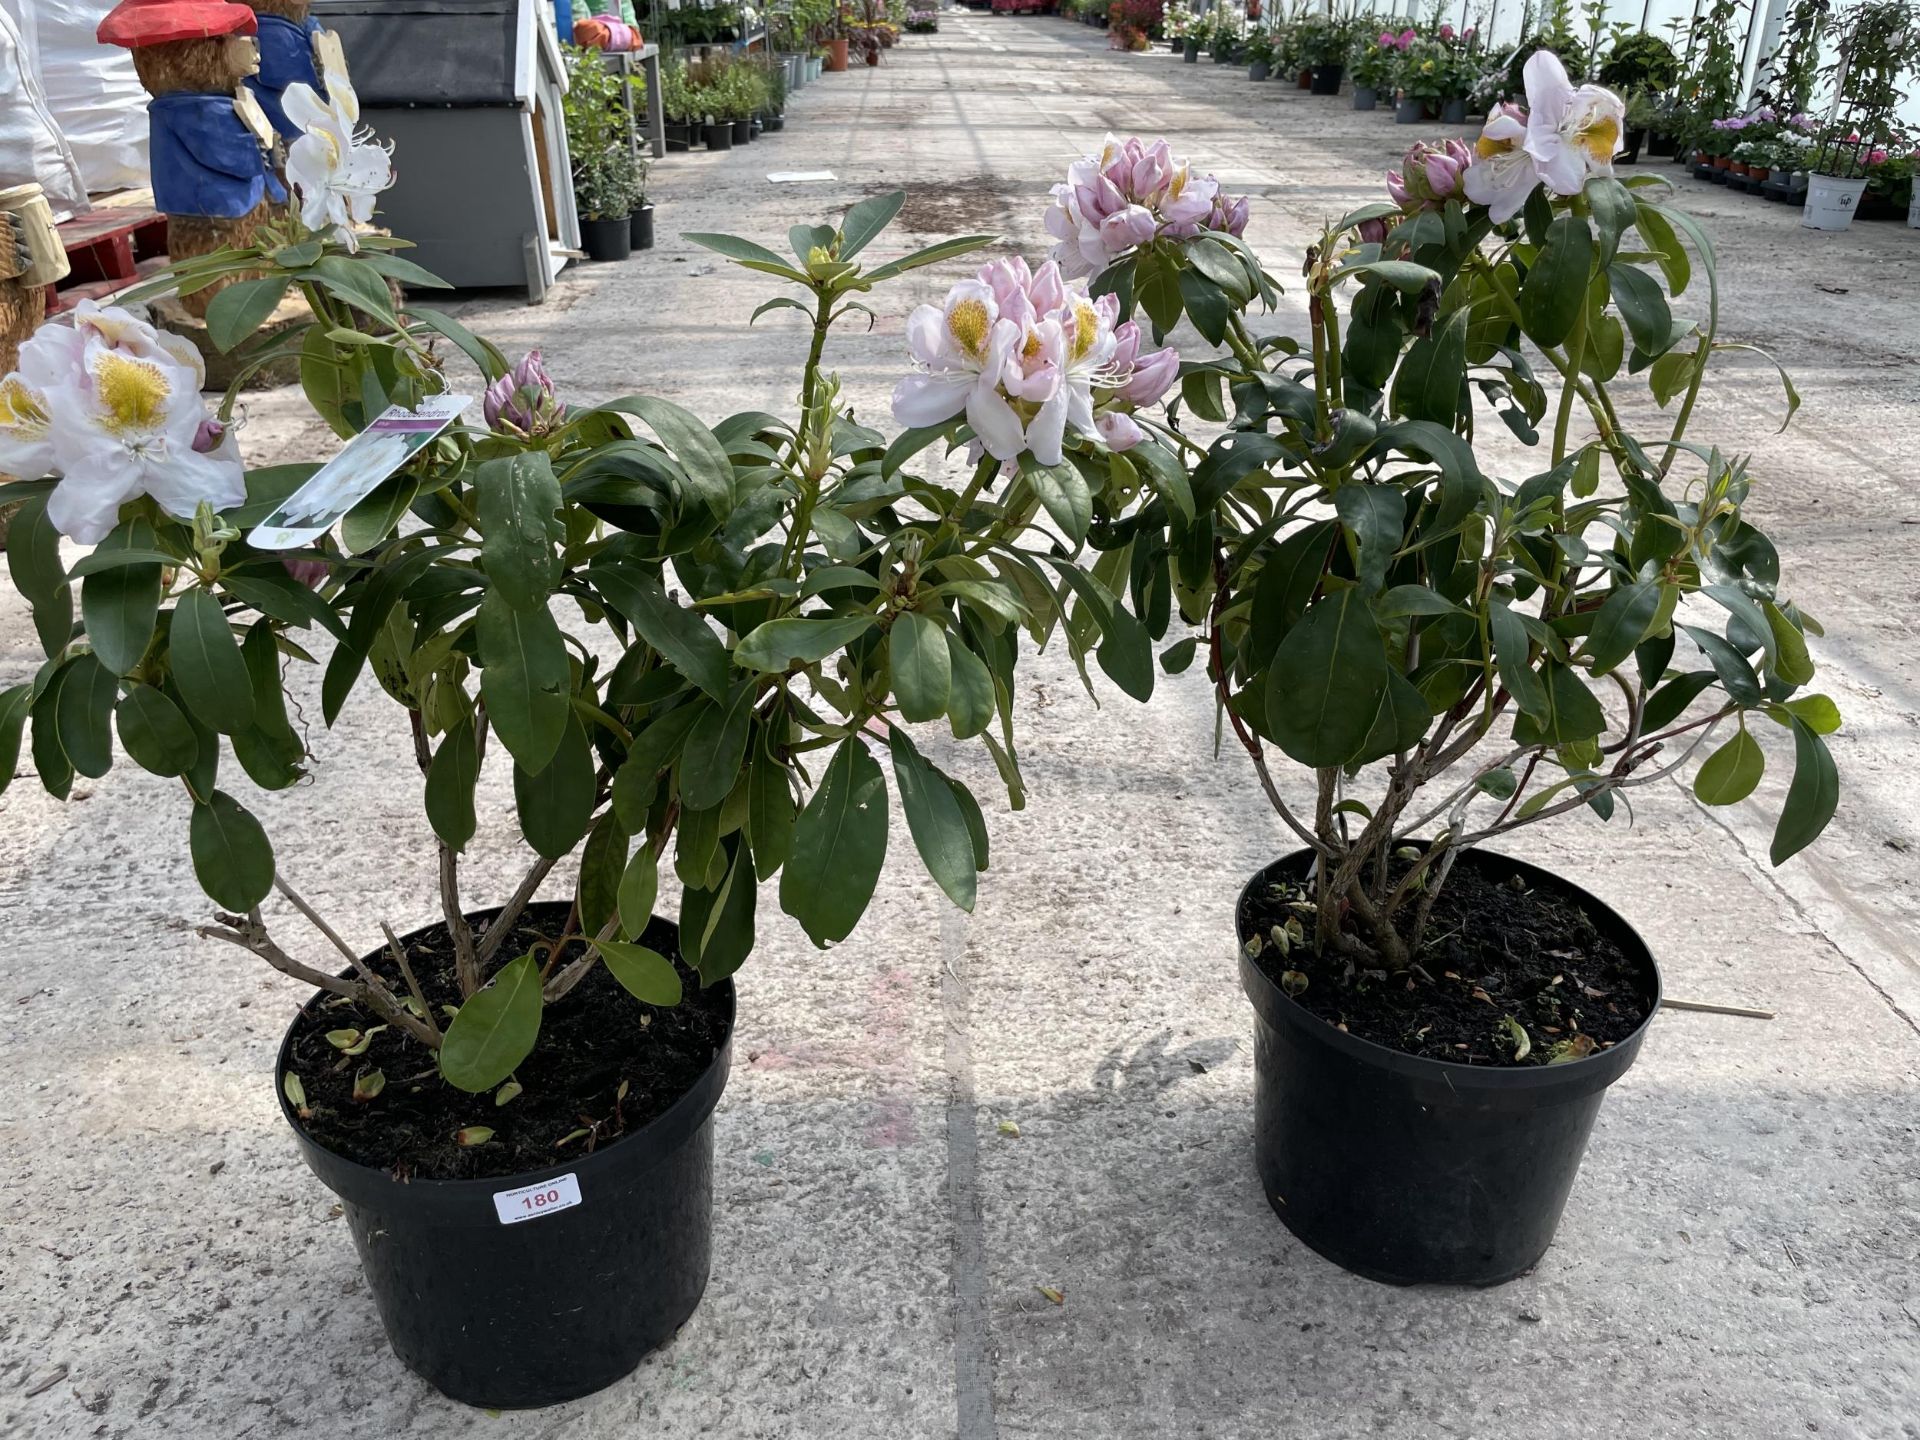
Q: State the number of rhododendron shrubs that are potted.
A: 2